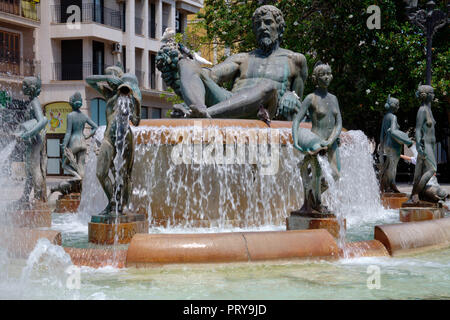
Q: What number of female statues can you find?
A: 6